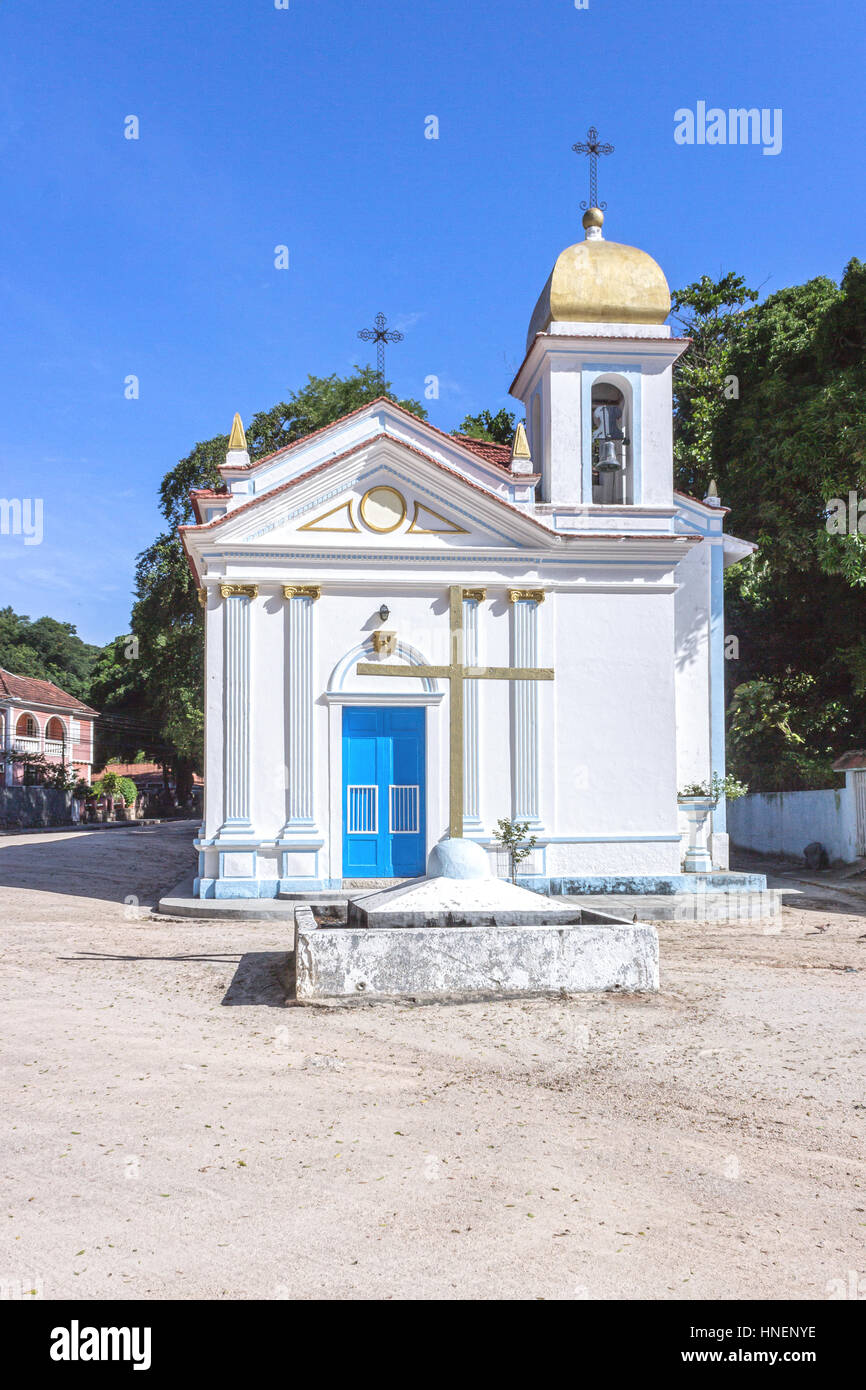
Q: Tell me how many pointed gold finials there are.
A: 2